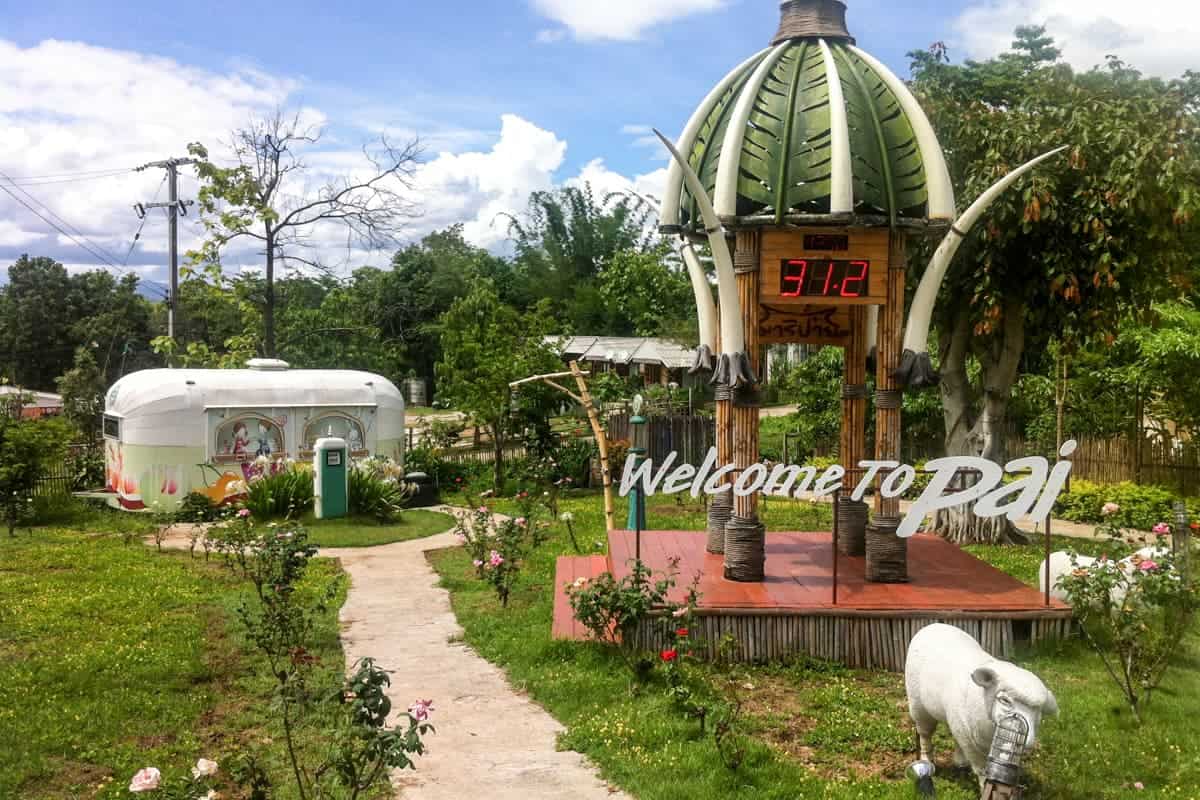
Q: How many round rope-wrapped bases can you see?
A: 4